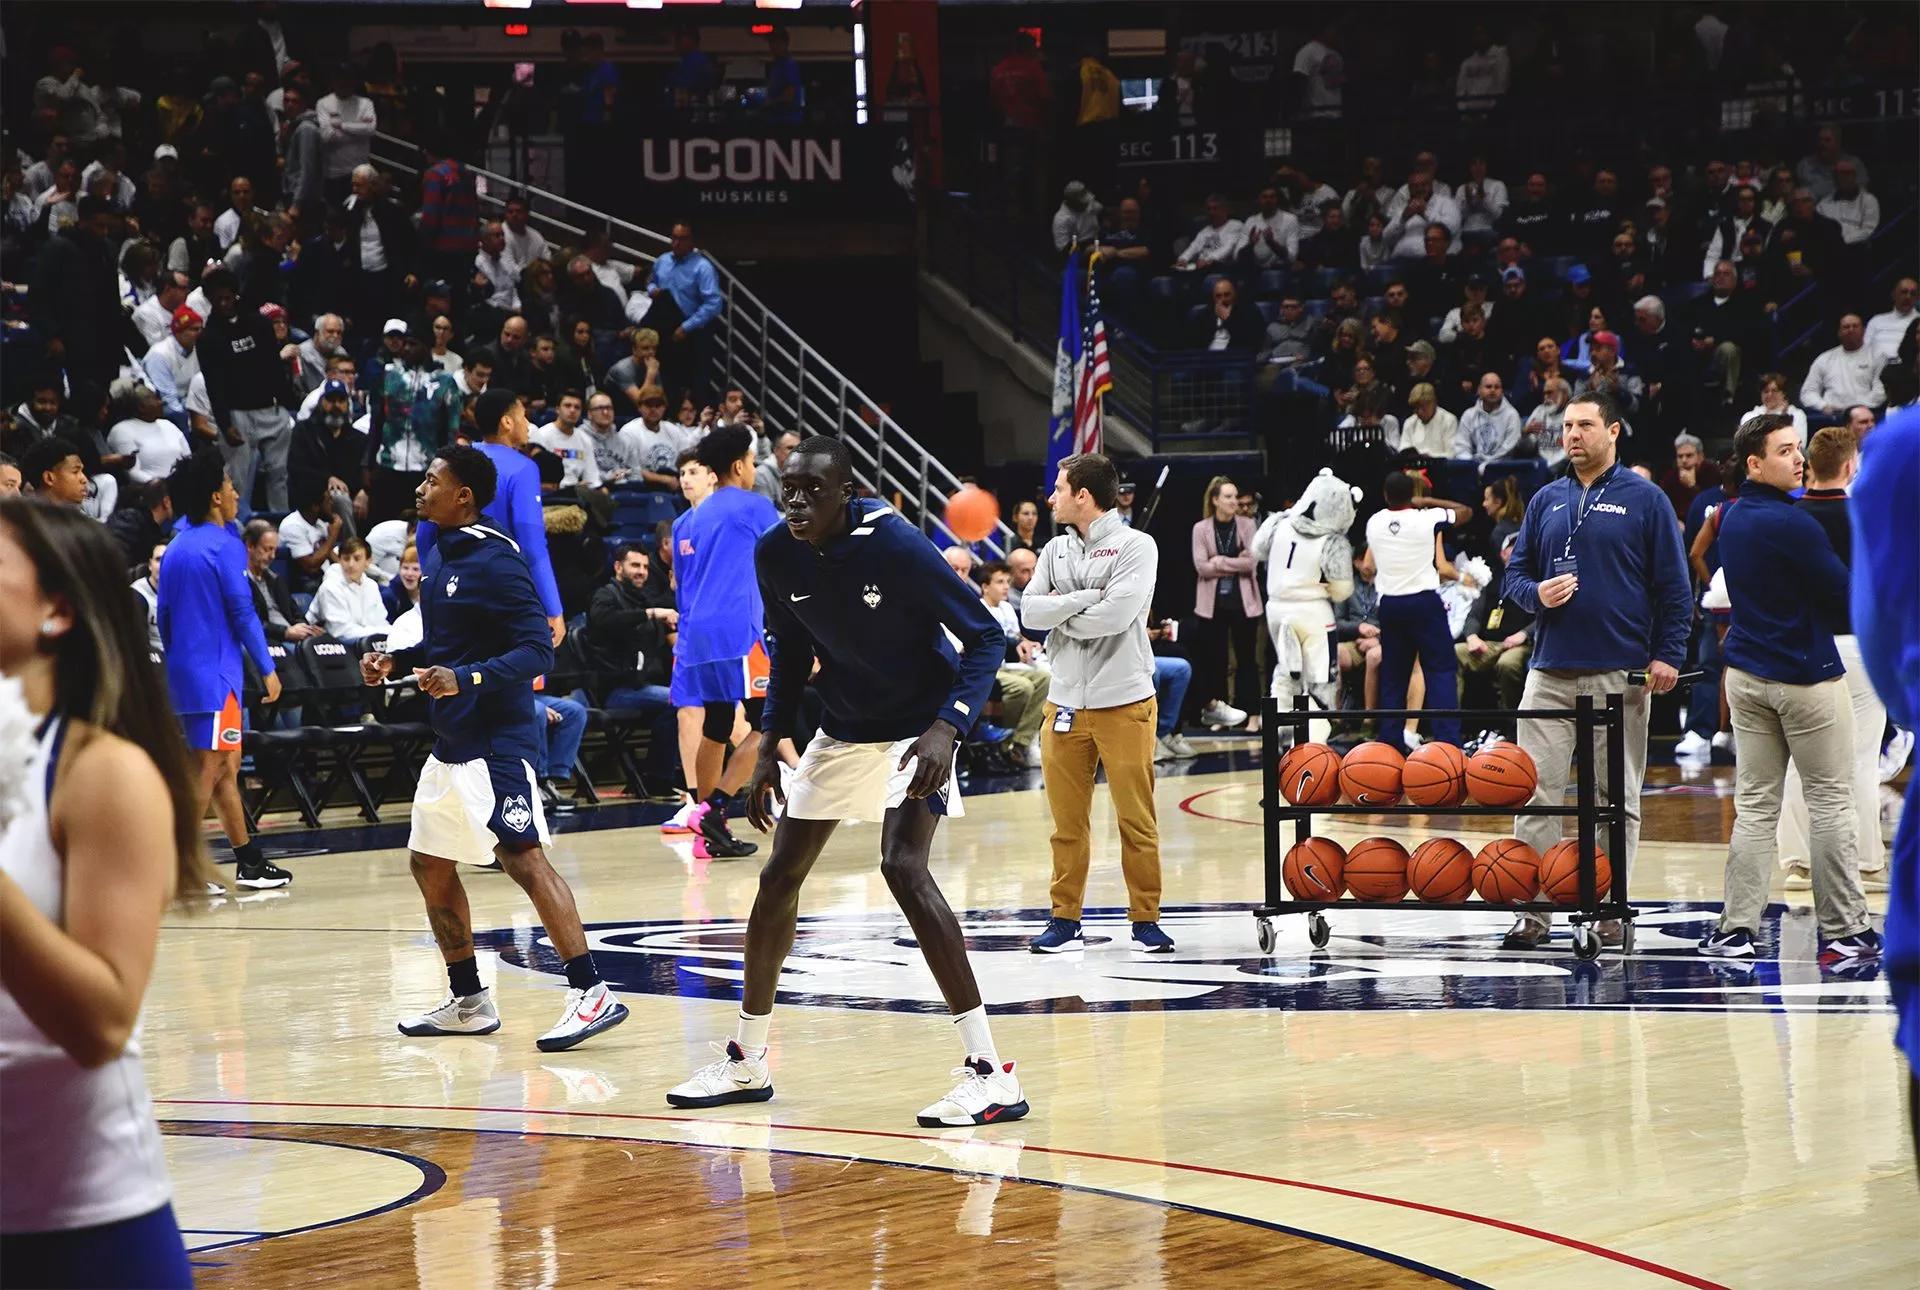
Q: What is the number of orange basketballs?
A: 10